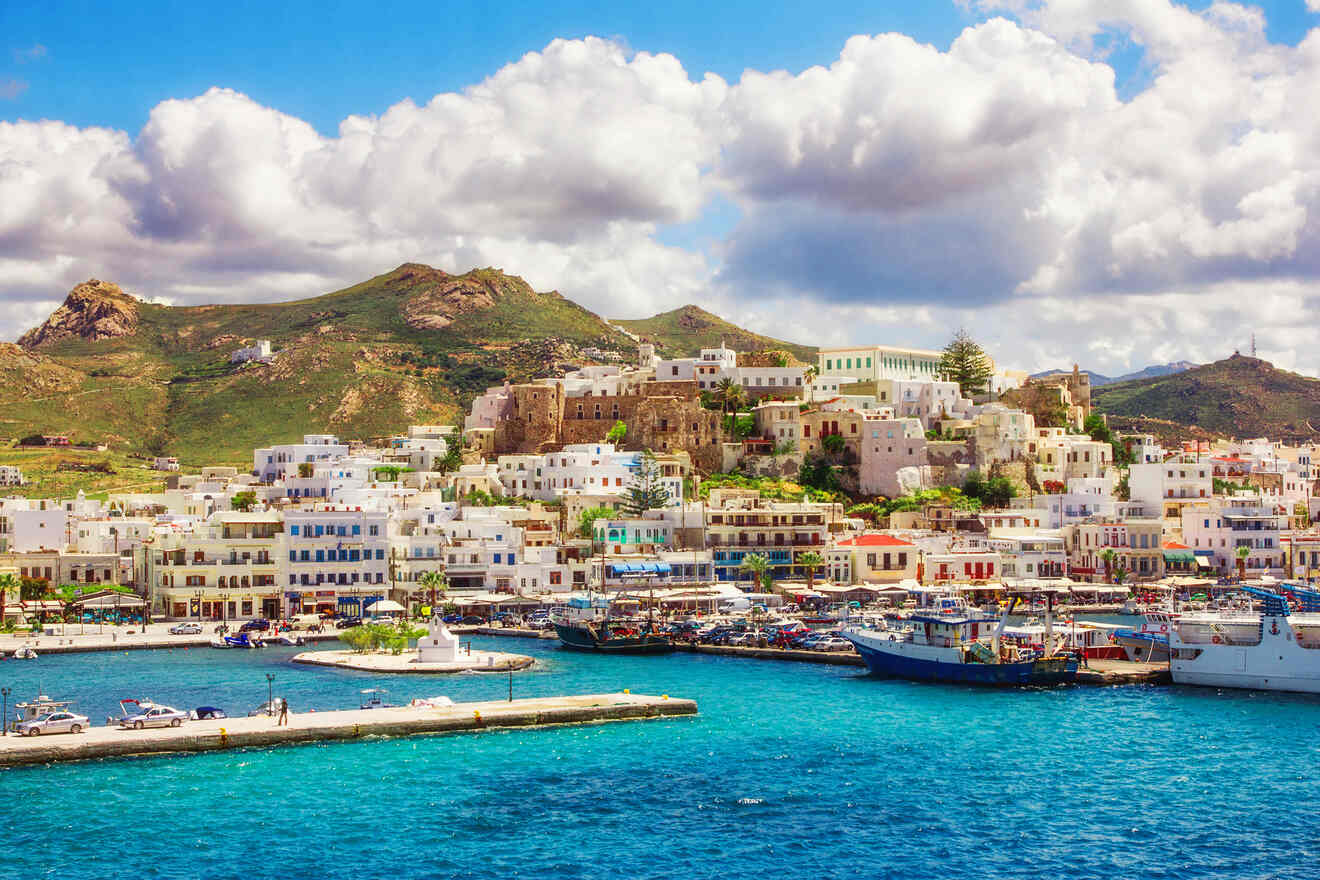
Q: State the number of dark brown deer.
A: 0